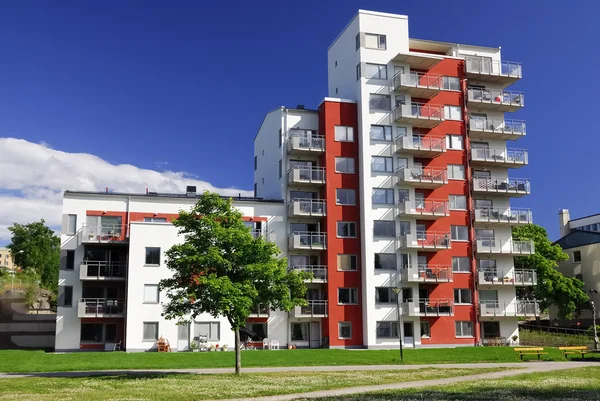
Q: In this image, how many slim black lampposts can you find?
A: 1